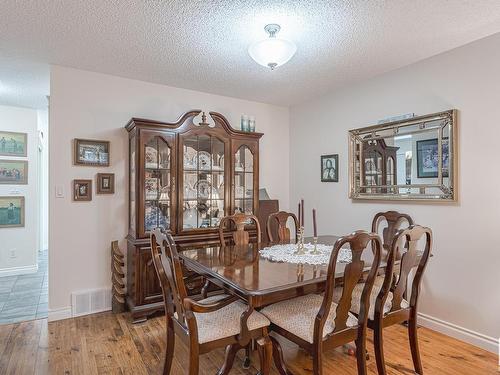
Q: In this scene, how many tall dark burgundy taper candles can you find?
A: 3